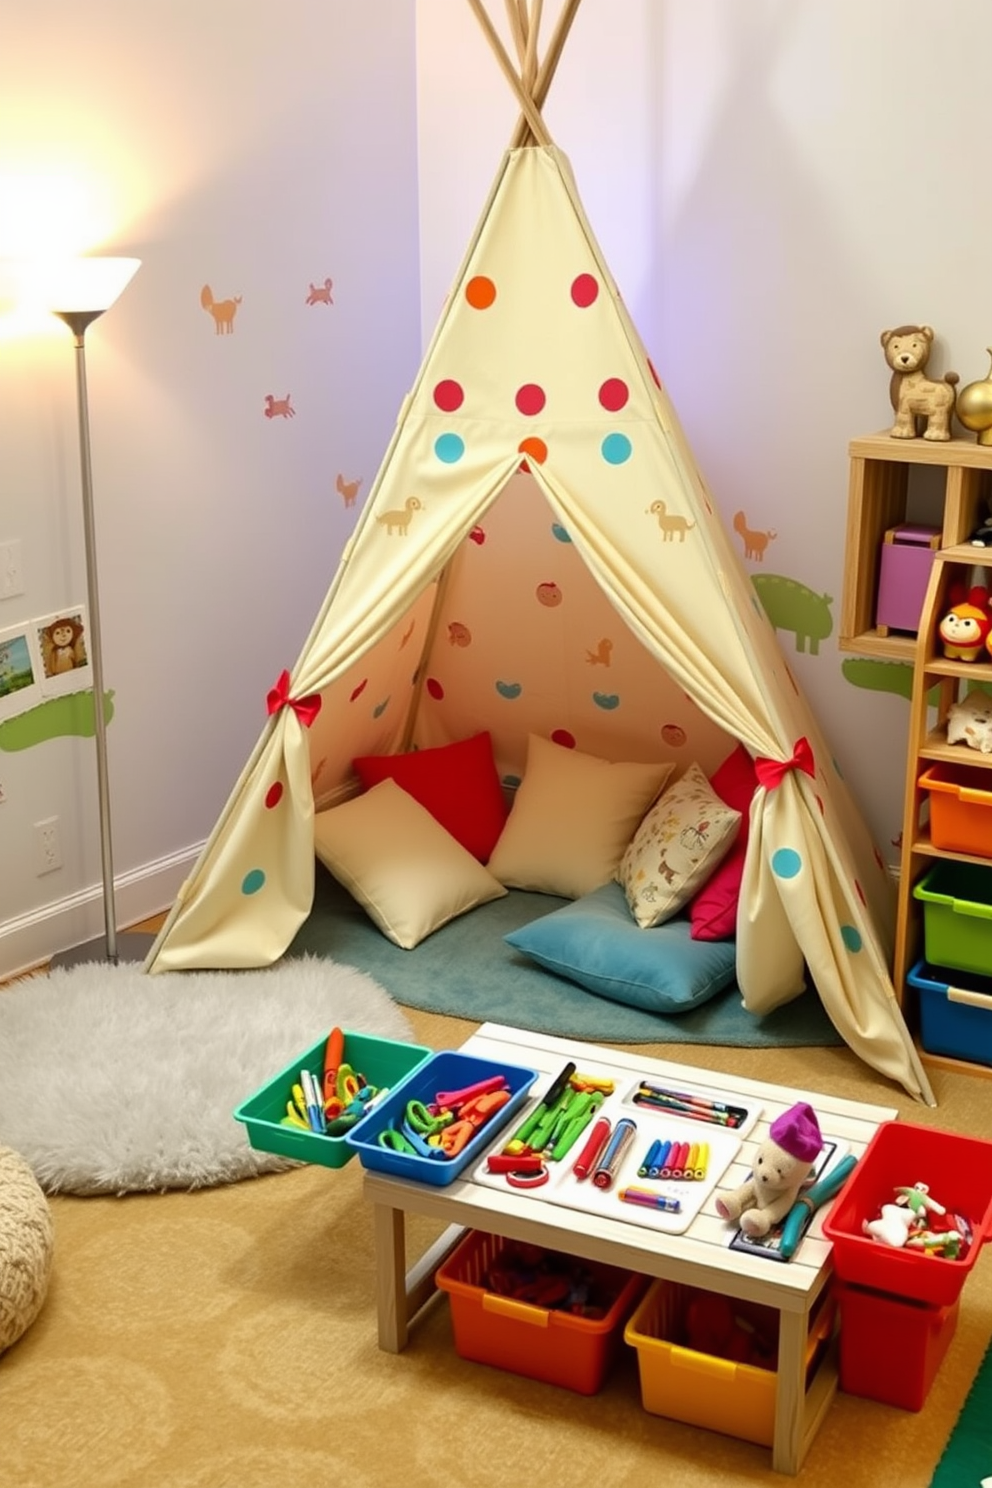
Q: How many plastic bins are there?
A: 9